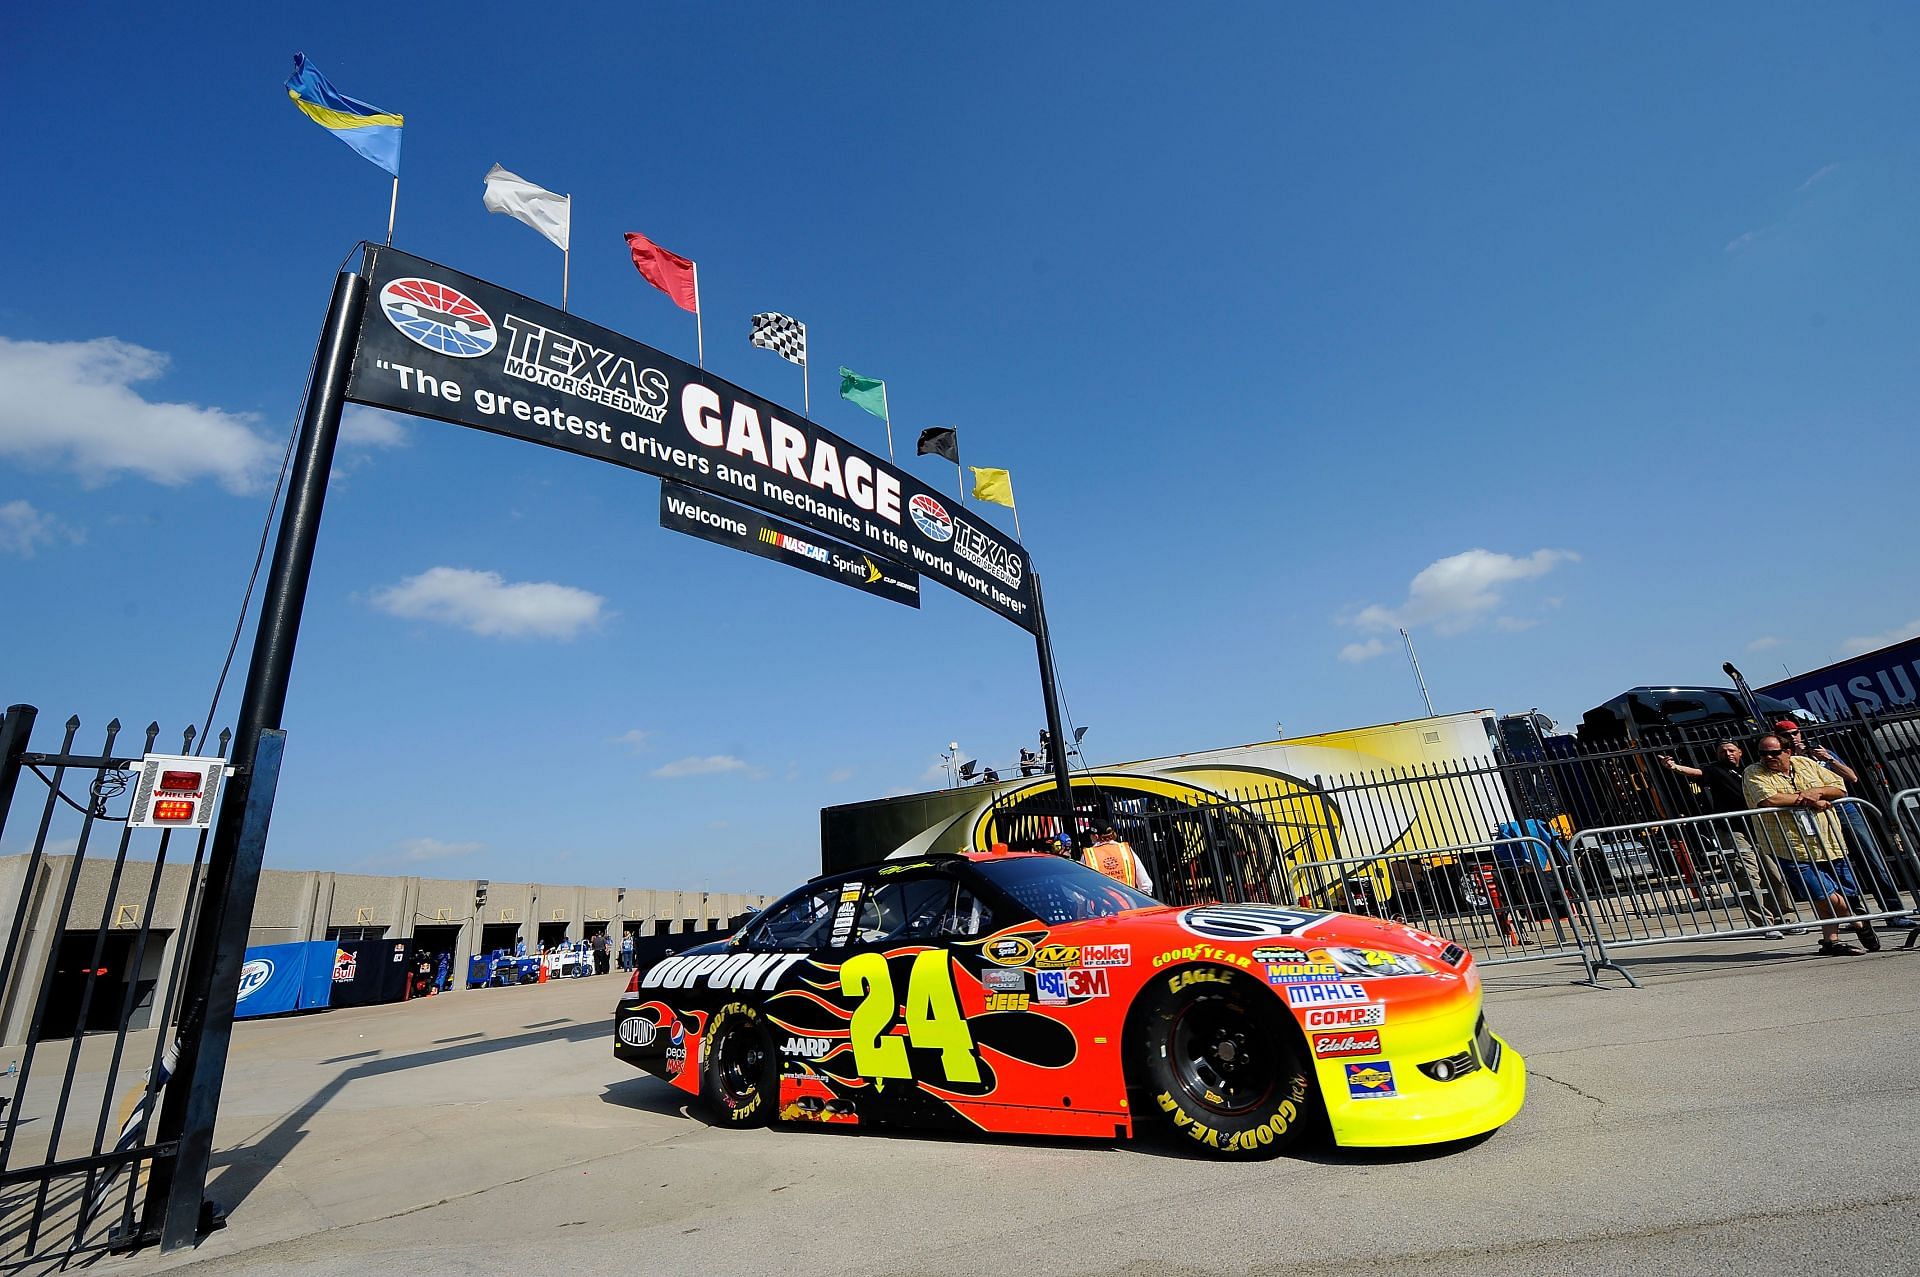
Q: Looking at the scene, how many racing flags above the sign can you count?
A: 7